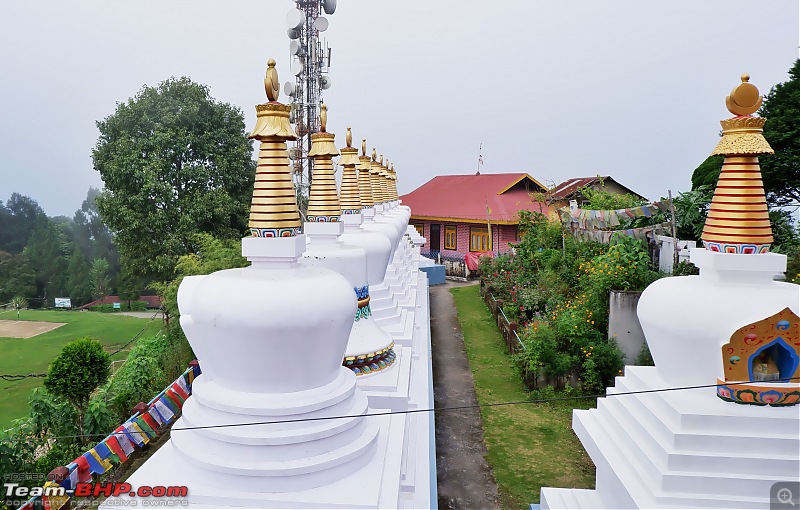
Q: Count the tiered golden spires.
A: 9